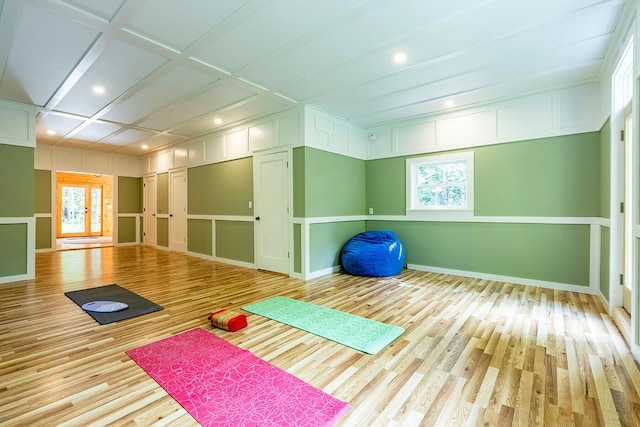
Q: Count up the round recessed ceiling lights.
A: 6